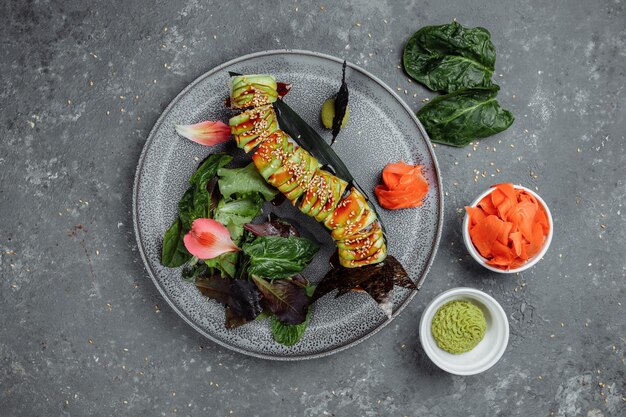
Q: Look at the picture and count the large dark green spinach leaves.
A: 2